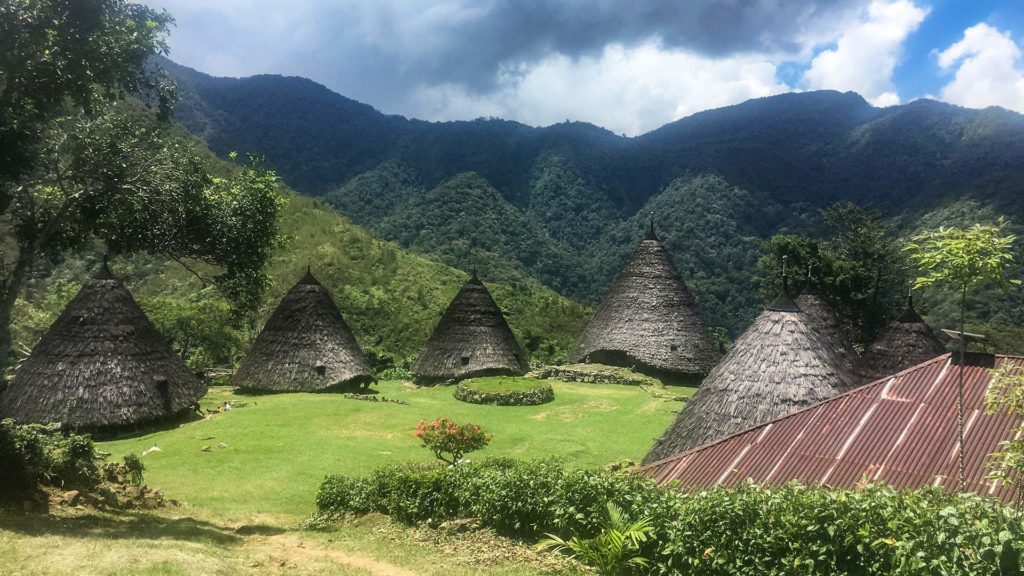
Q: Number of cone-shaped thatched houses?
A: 7